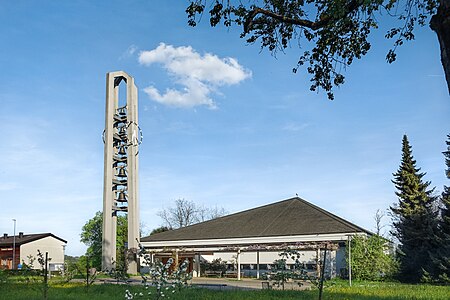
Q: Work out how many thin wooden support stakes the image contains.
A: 3